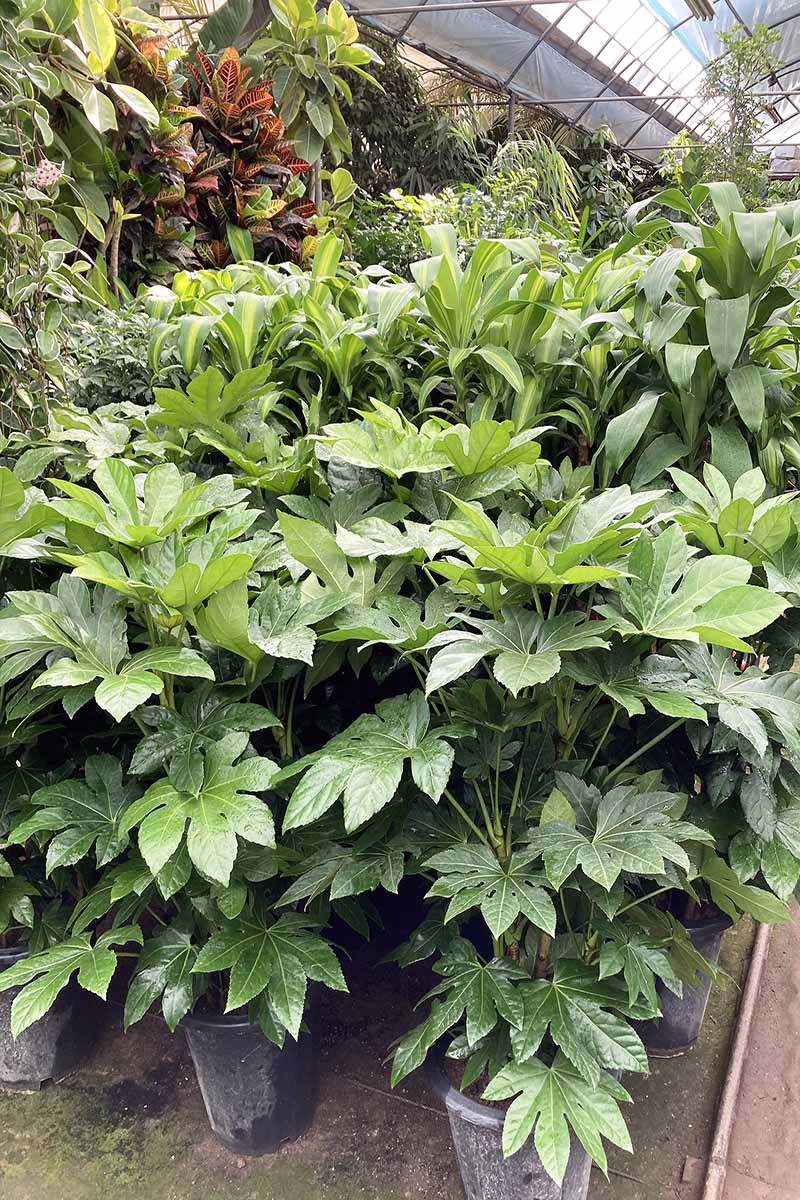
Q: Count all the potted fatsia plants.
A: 4